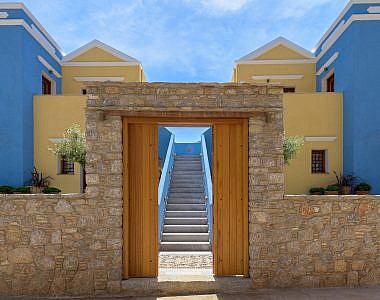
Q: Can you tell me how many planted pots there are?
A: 8